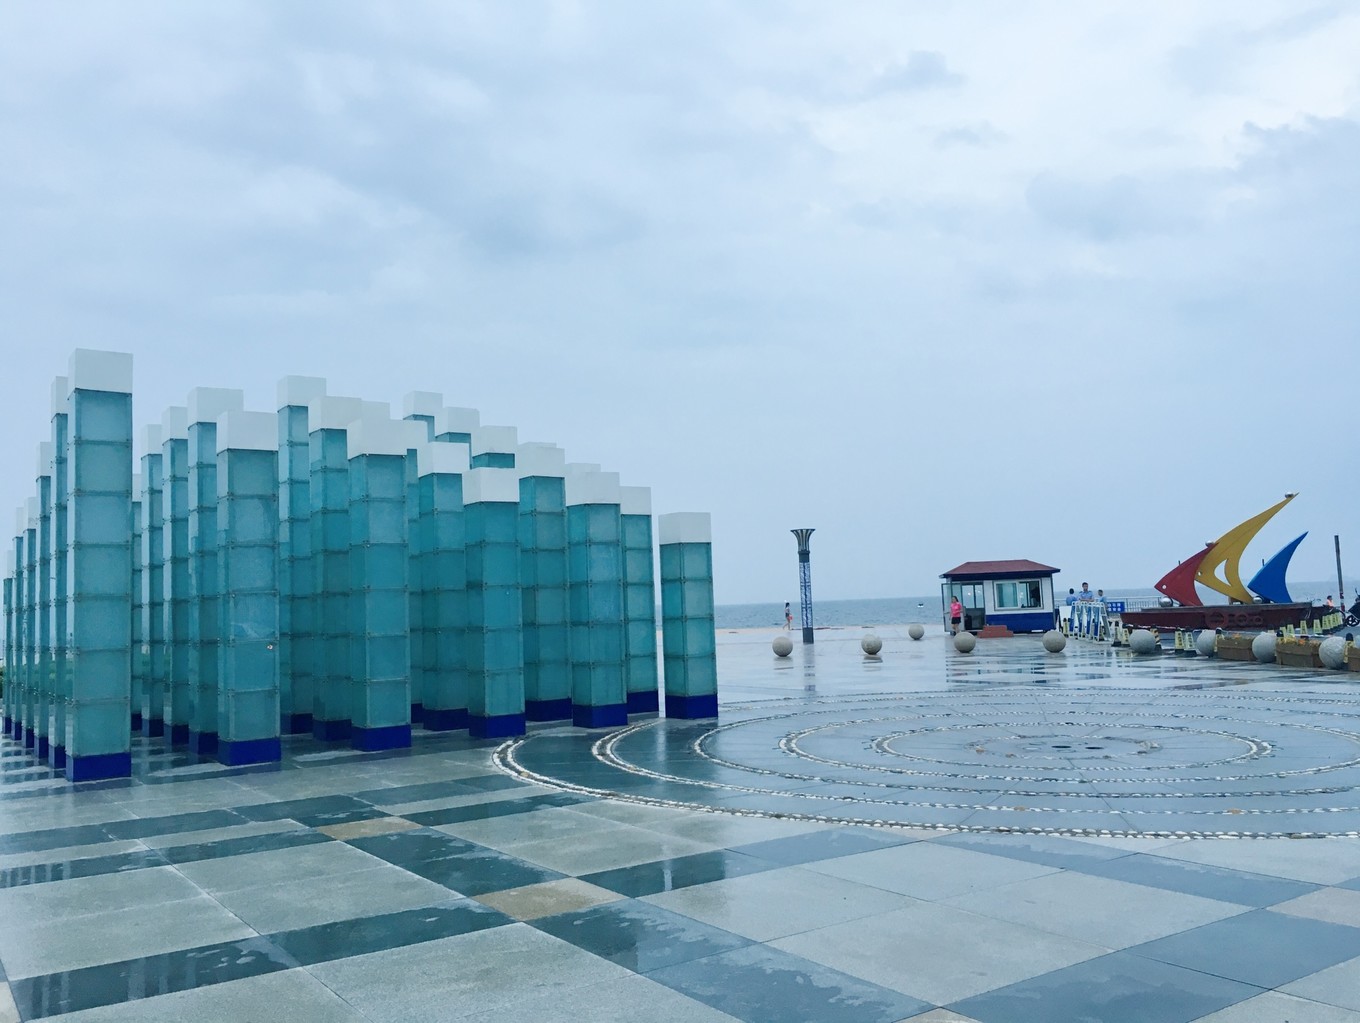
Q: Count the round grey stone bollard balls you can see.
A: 9